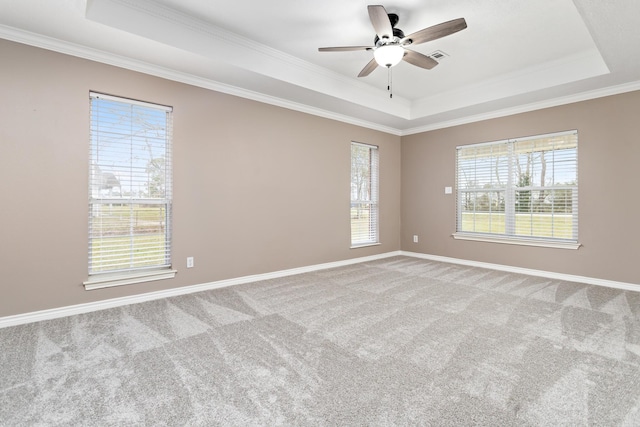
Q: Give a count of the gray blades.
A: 5